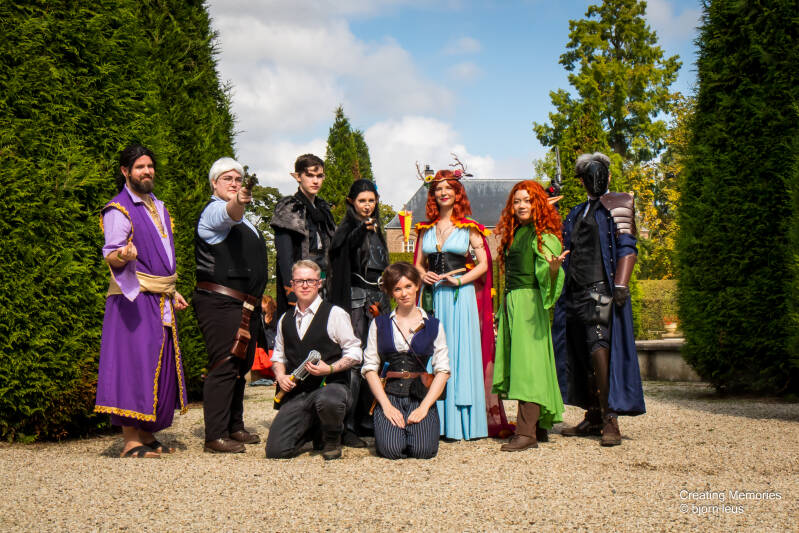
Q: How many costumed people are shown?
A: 9